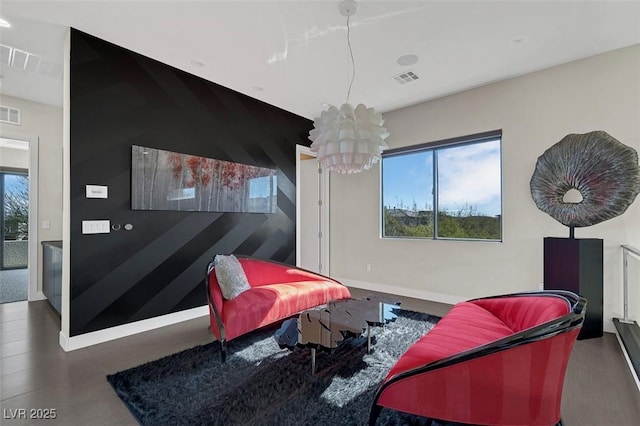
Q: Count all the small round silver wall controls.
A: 2